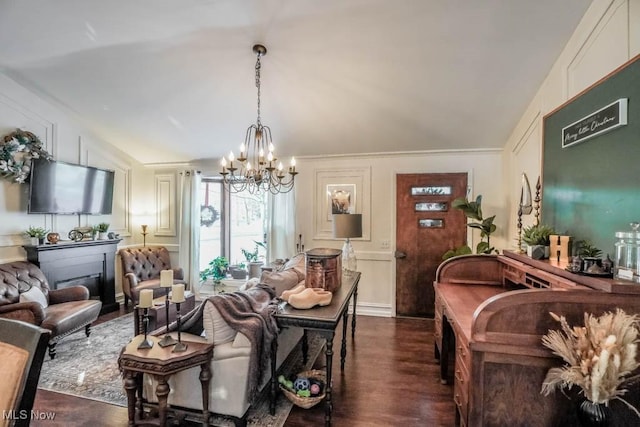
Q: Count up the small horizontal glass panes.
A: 3